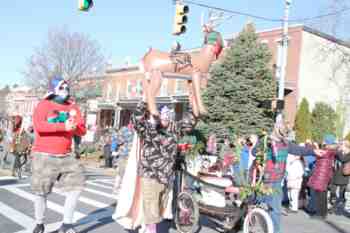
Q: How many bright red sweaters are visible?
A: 1